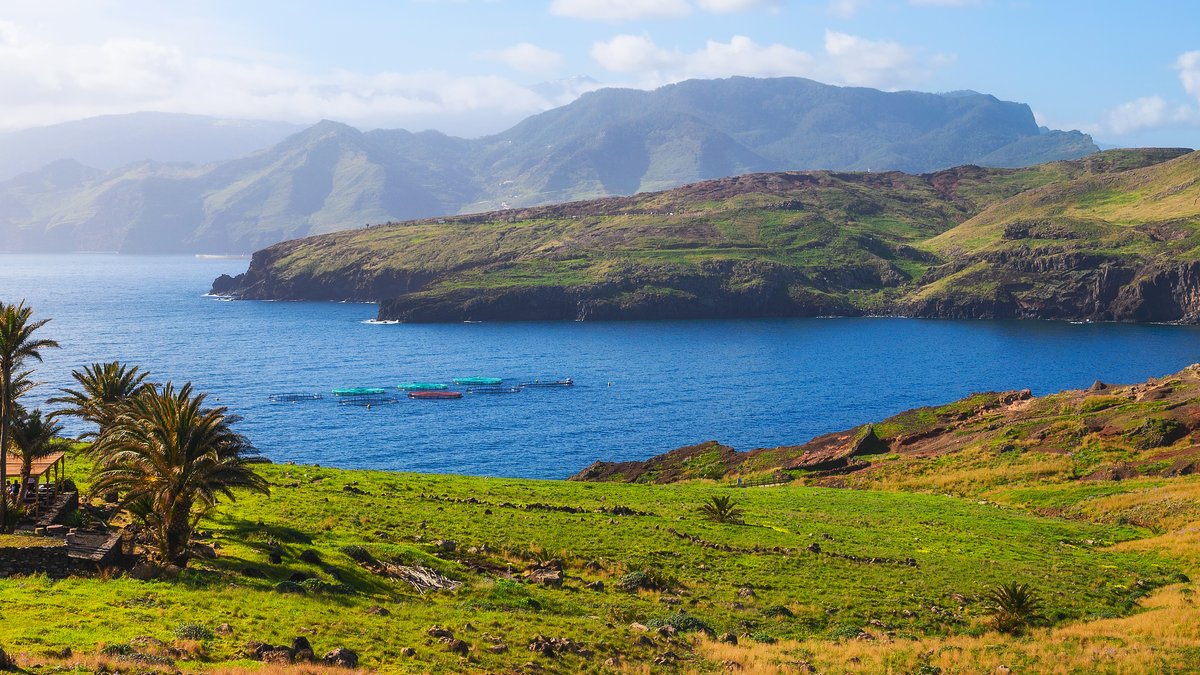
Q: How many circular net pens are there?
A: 8